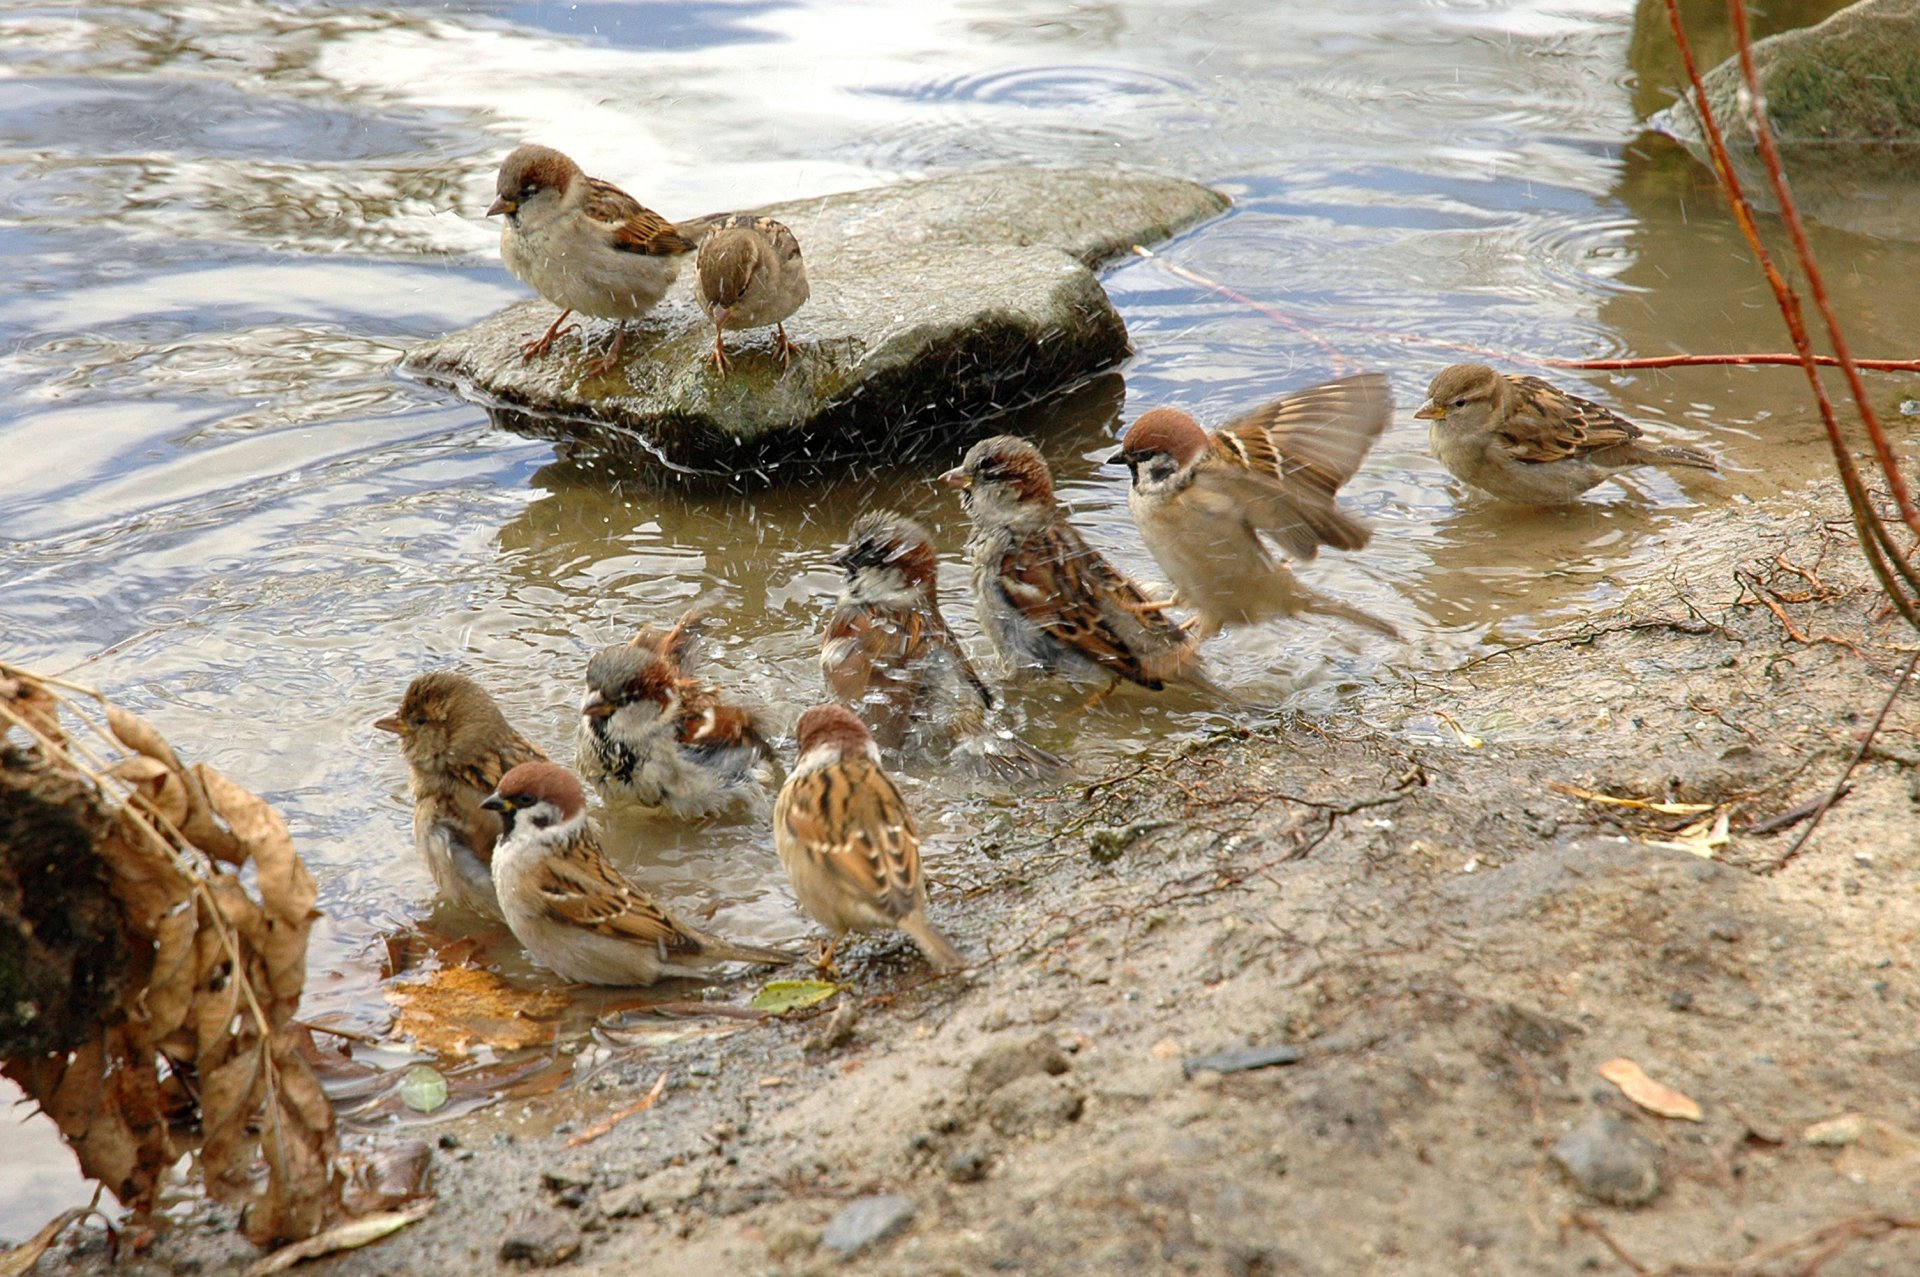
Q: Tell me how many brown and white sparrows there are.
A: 10